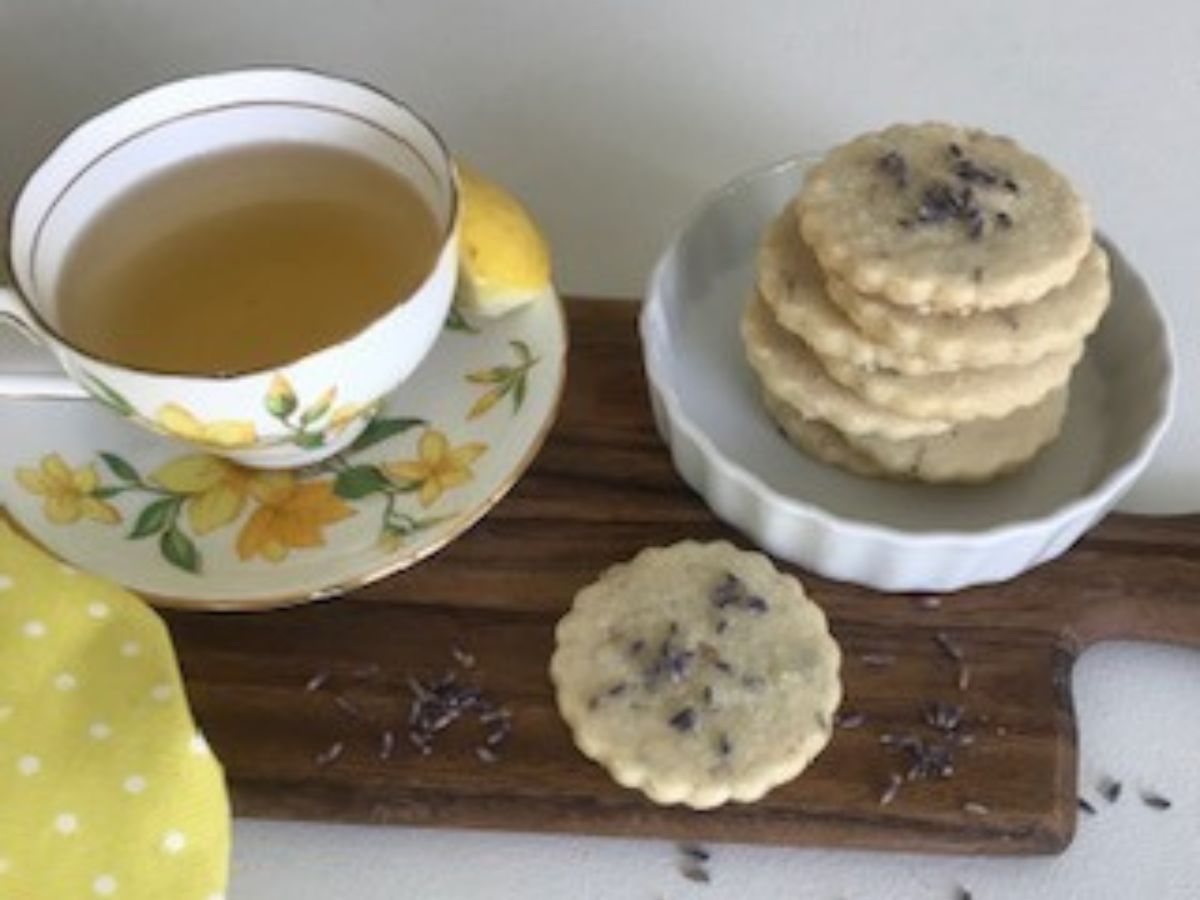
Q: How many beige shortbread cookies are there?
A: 7